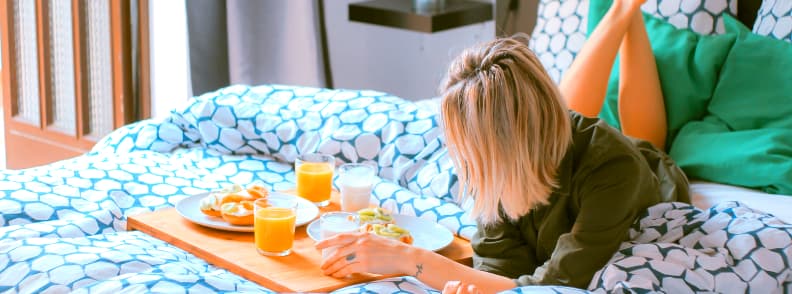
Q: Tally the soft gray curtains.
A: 1